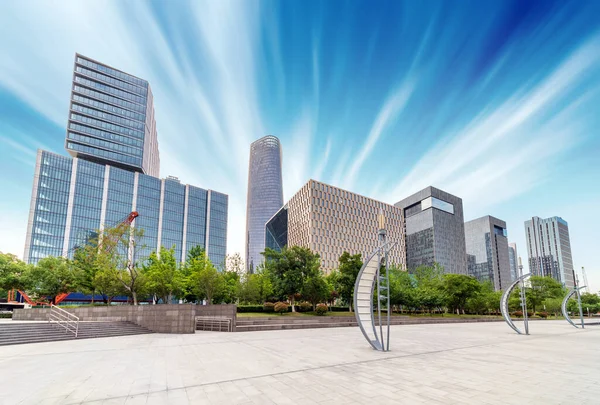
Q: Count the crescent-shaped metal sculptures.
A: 3